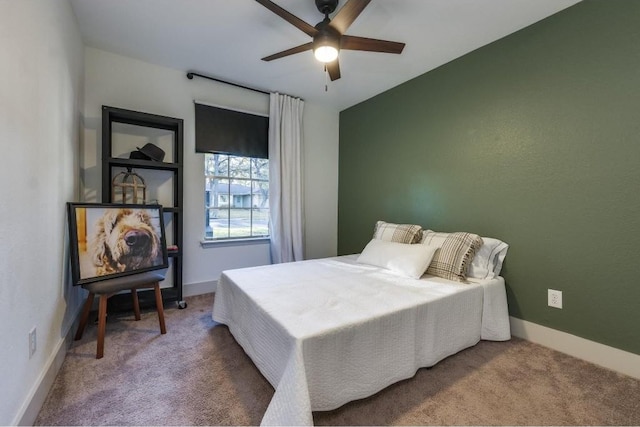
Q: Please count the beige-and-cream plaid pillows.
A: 2